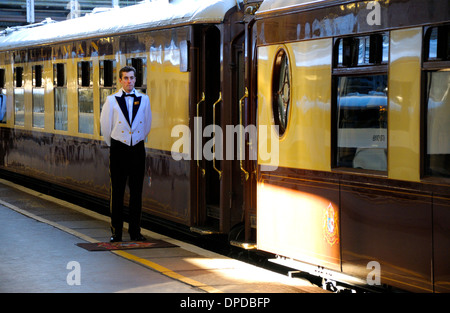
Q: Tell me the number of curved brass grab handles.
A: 3